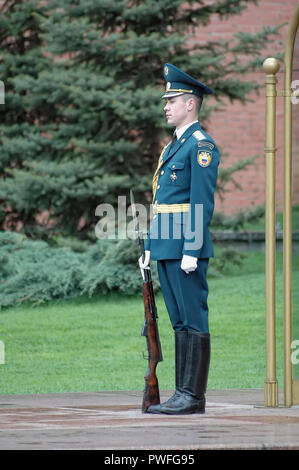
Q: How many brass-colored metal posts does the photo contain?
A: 2